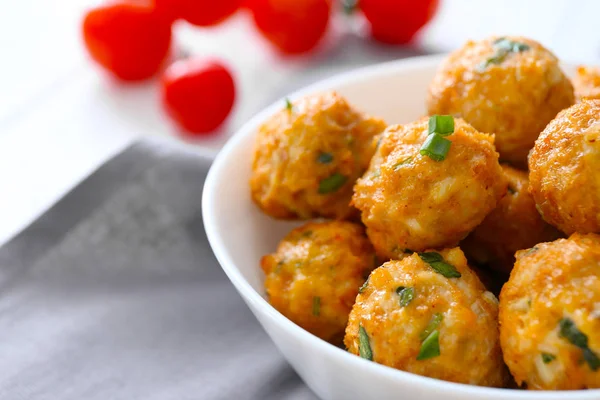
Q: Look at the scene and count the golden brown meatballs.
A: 9